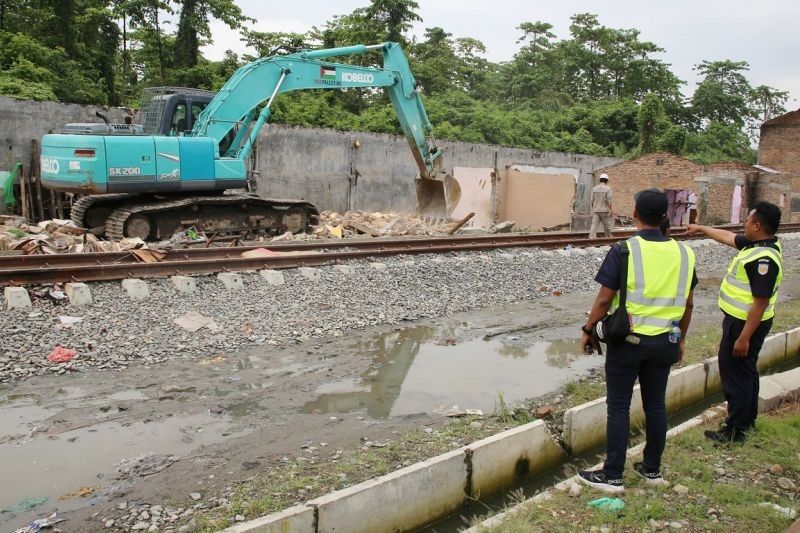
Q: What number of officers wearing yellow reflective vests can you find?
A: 2